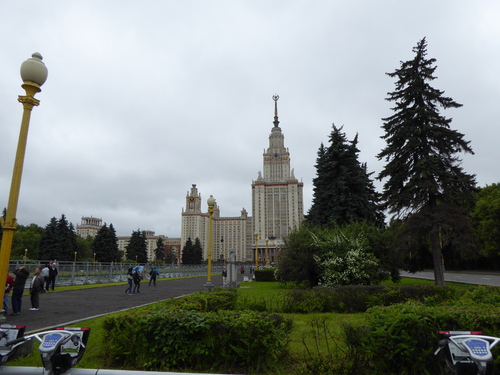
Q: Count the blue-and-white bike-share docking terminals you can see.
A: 2